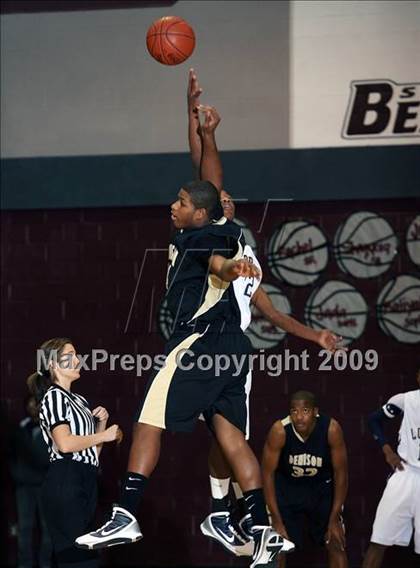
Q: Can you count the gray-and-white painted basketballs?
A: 8